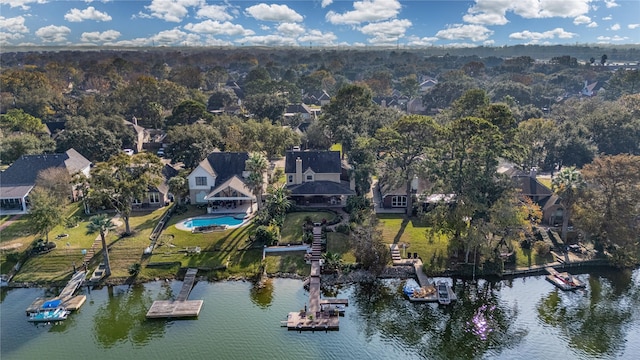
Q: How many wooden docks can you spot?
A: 5